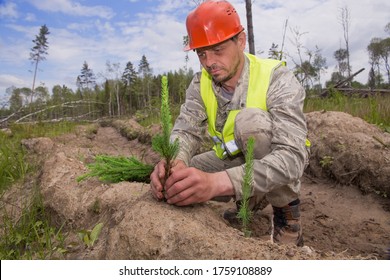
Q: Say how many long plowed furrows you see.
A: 1